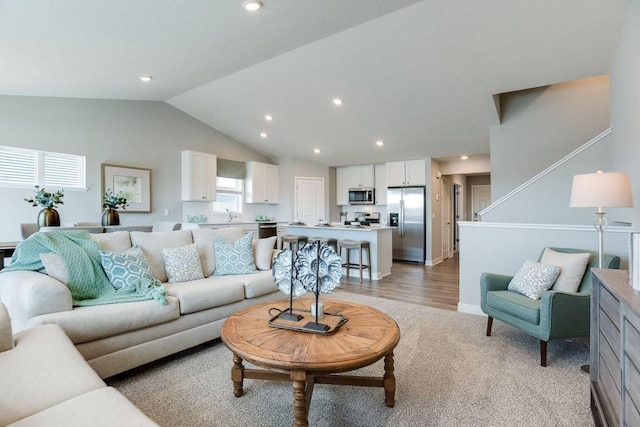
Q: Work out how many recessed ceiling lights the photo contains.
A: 8